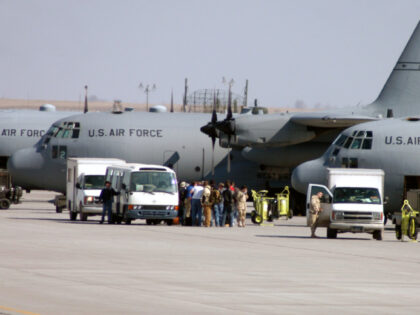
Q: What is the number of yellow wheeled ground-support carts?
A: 3